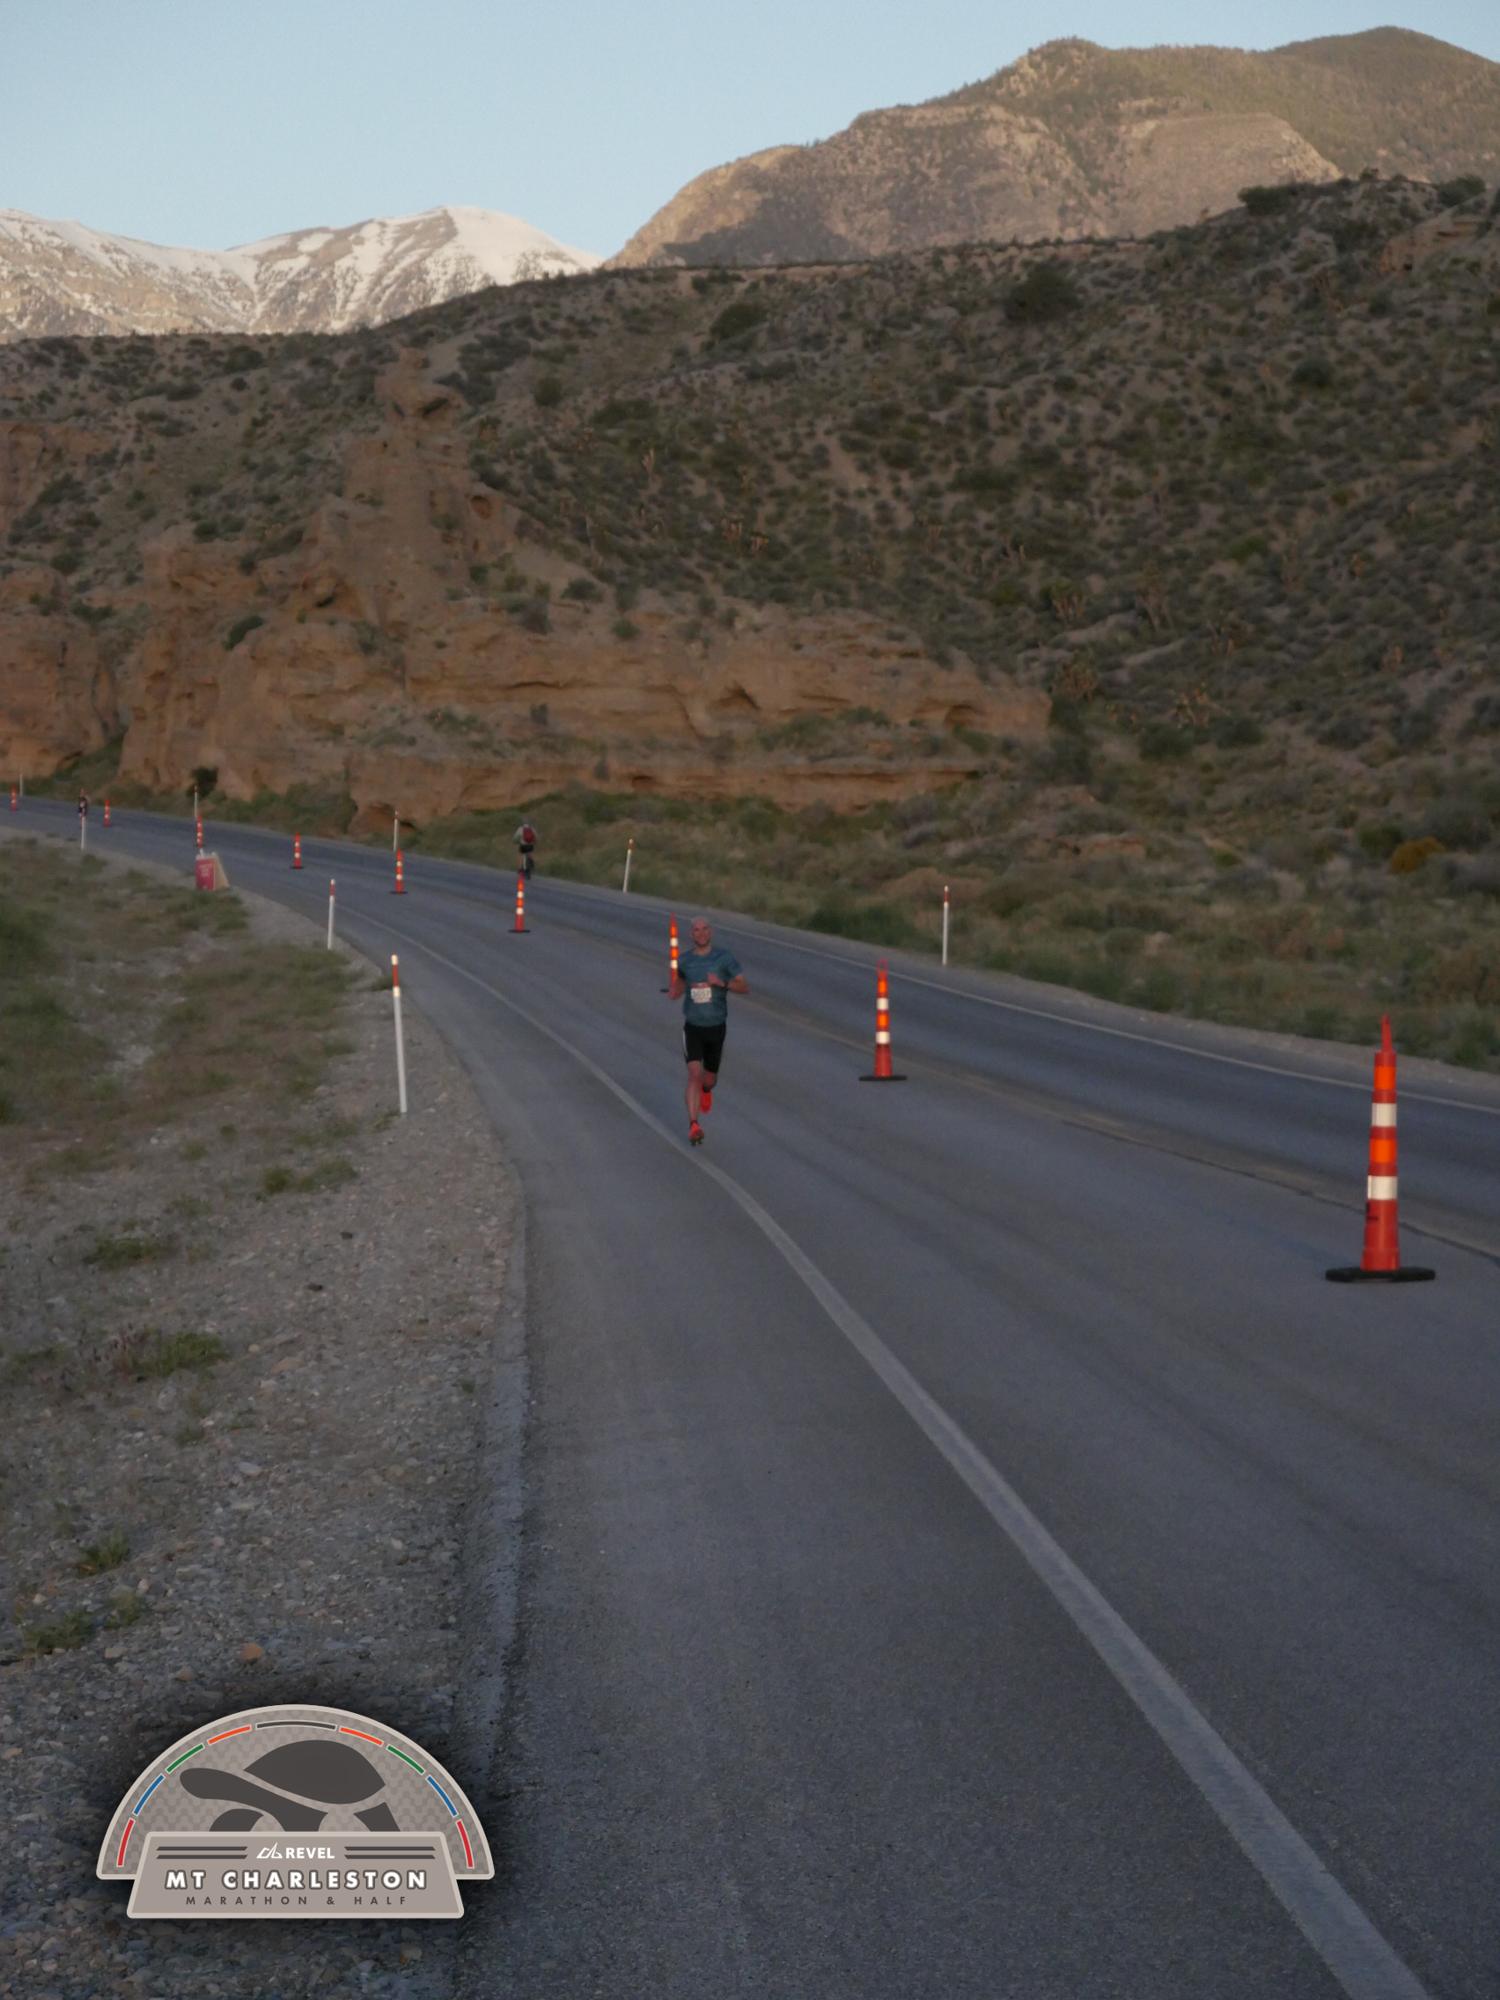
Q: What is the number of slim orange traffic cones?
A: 9